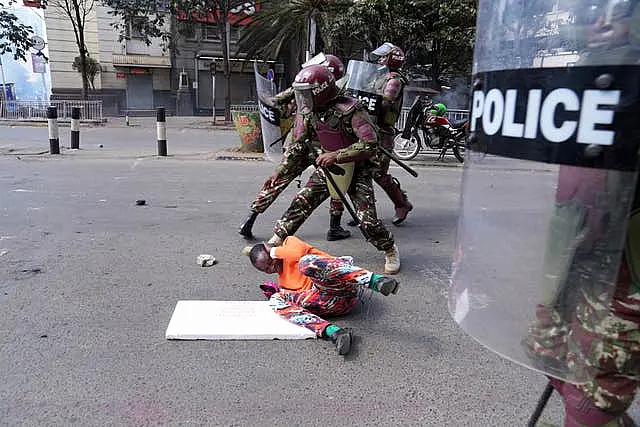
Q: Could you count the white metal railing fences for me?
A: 2